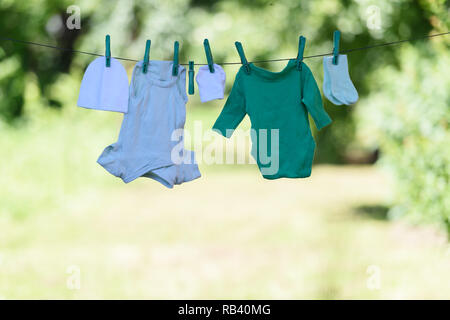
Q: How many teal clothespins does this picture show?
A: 8